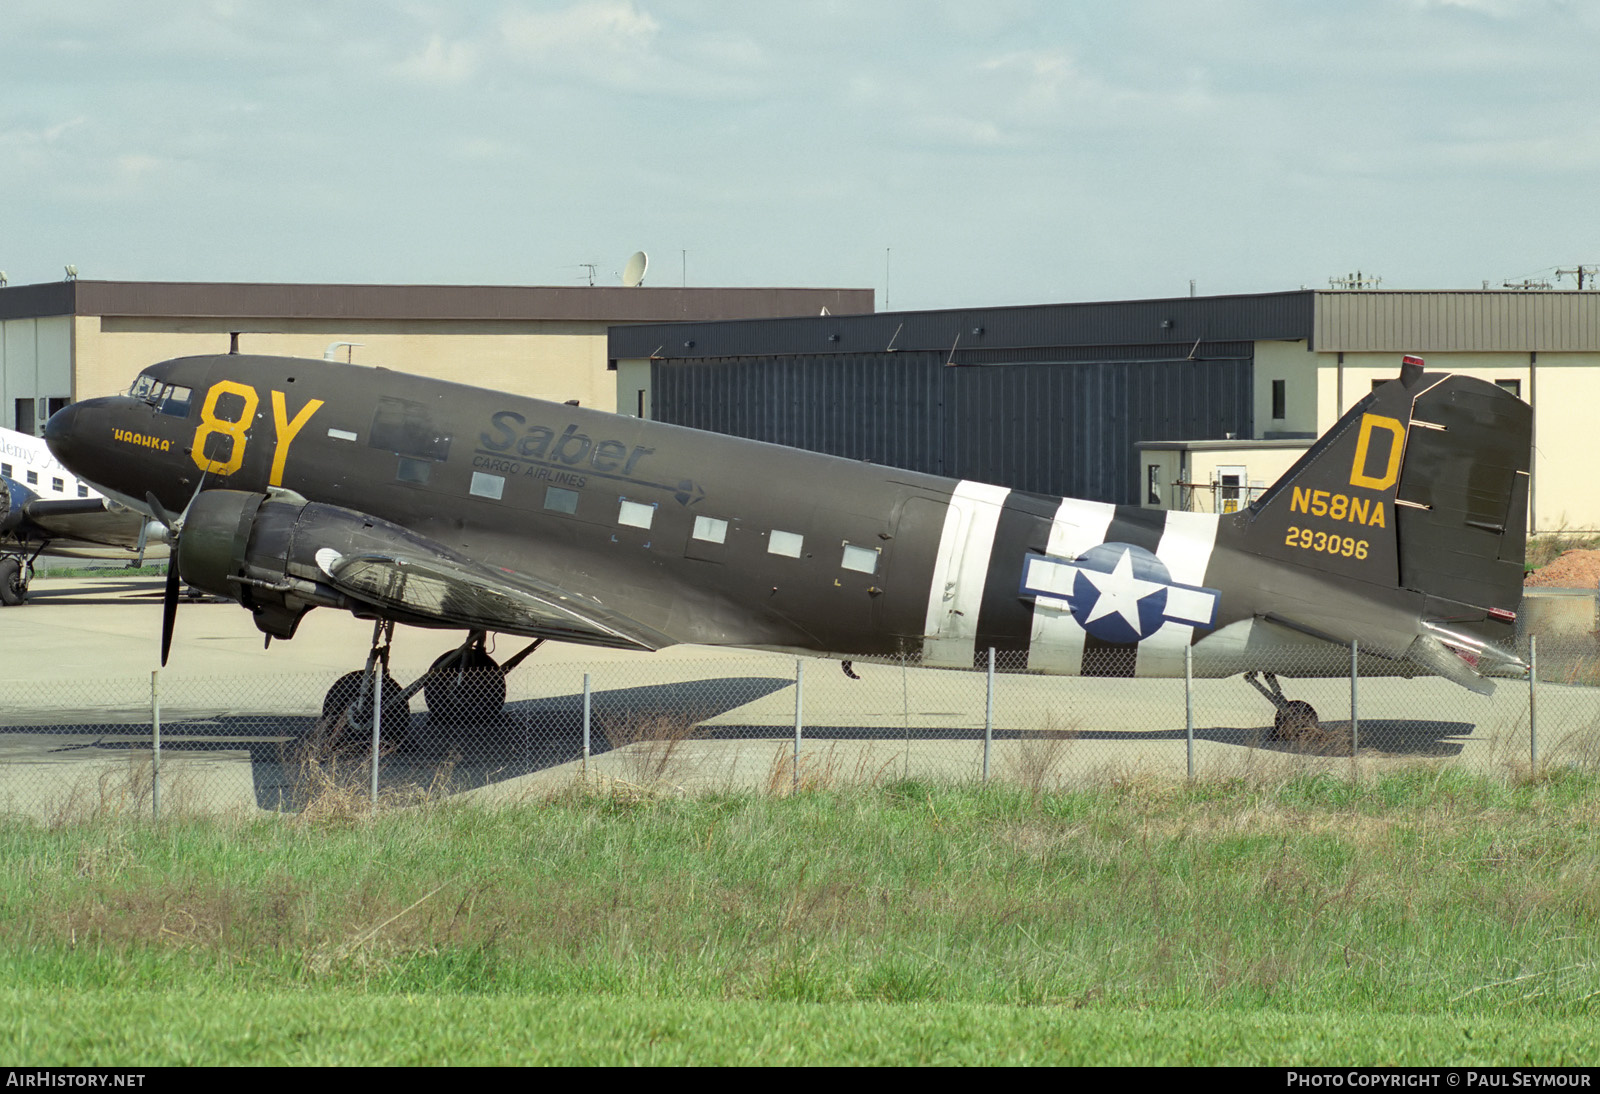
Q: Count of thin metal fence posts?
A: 8